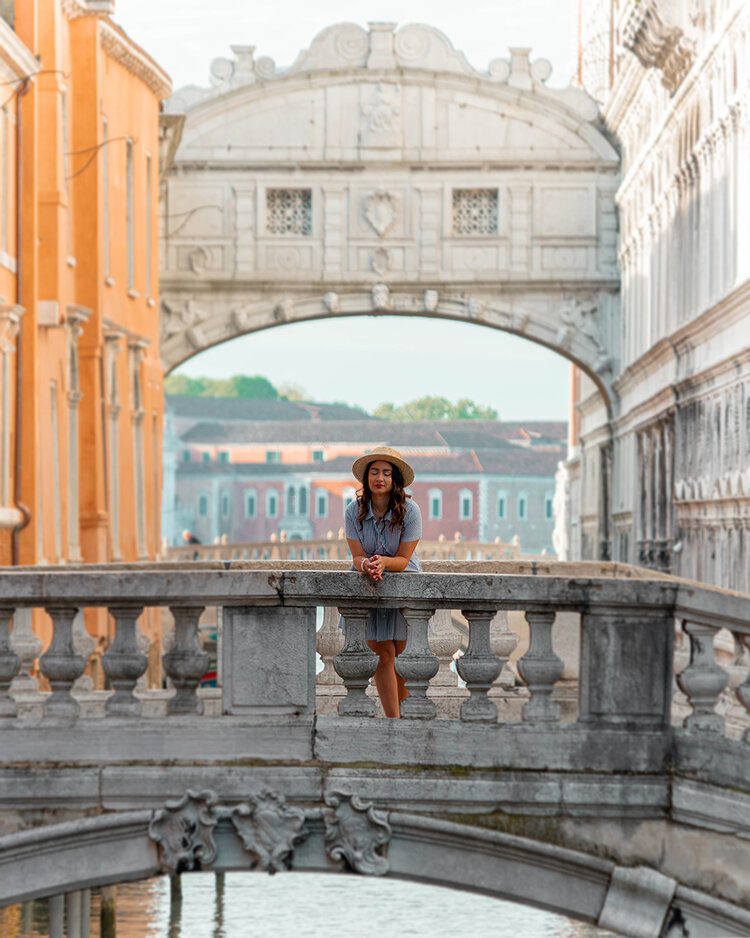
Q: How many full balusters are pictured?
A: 8